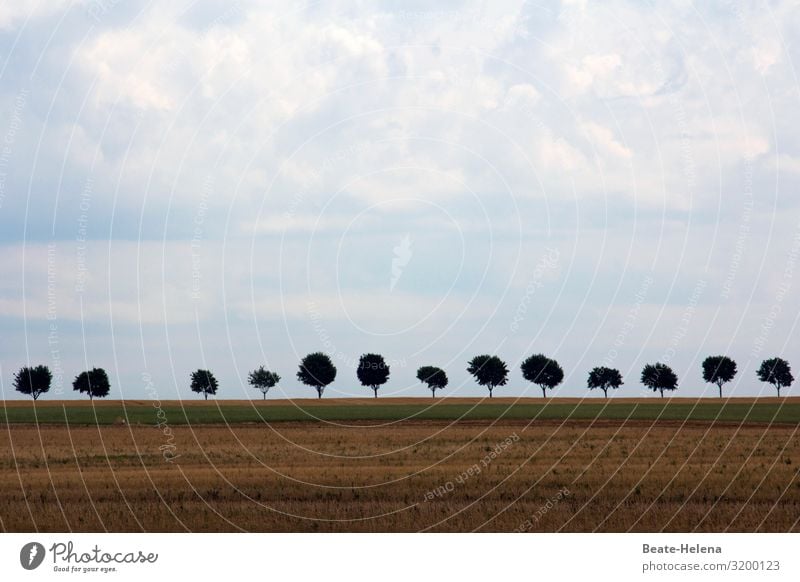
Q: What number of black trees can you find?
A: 13